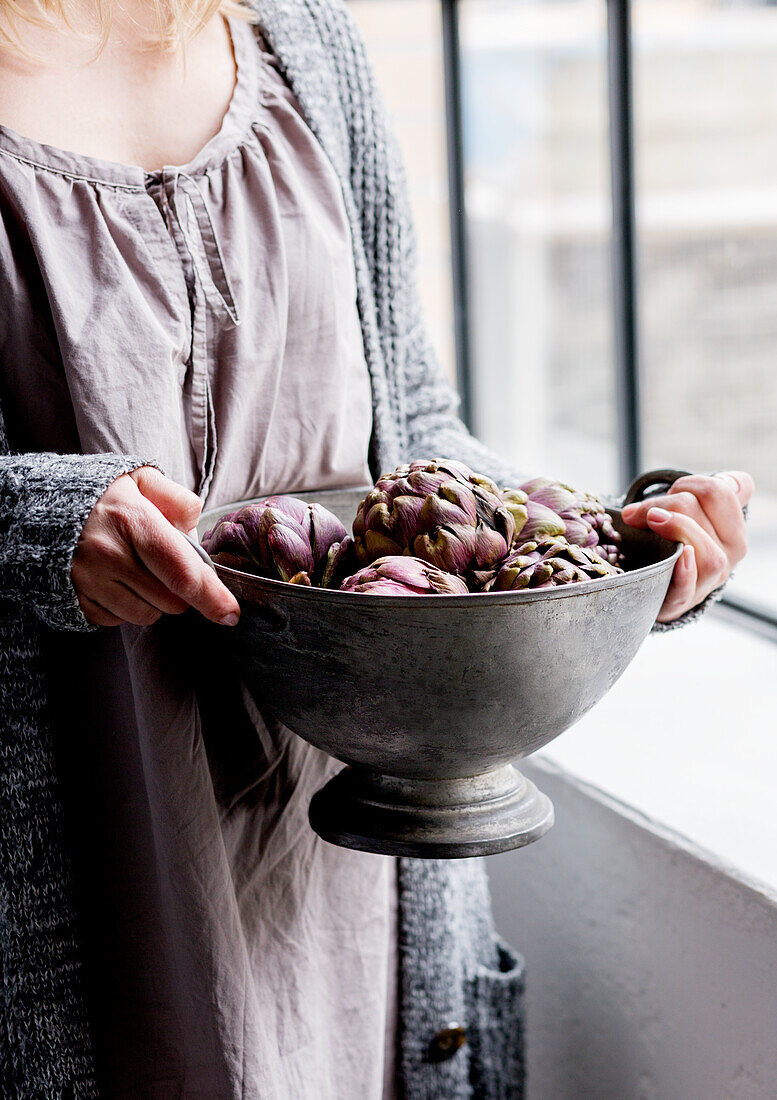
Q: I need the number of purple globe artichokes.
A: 5